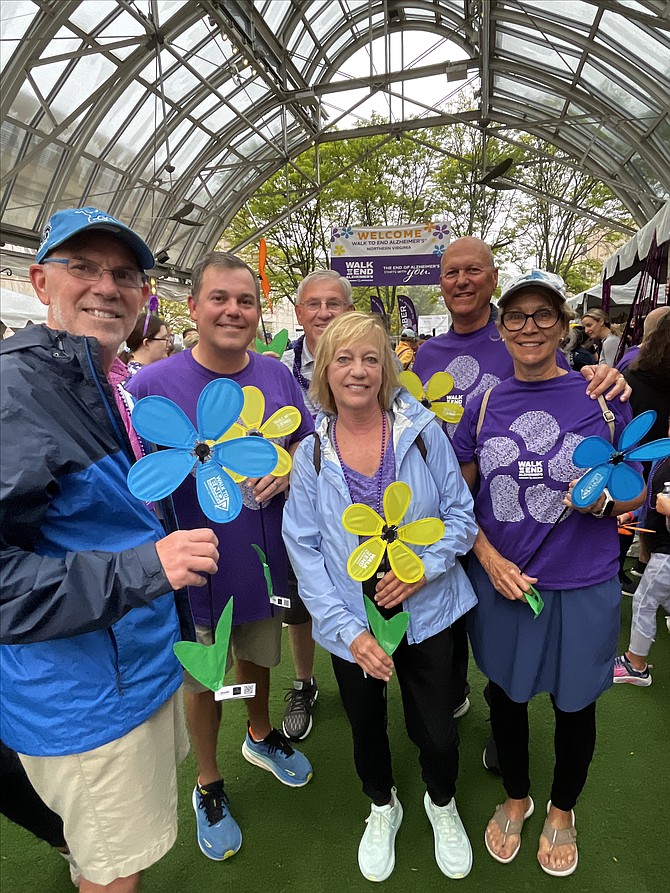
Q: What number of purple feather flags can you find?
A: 2